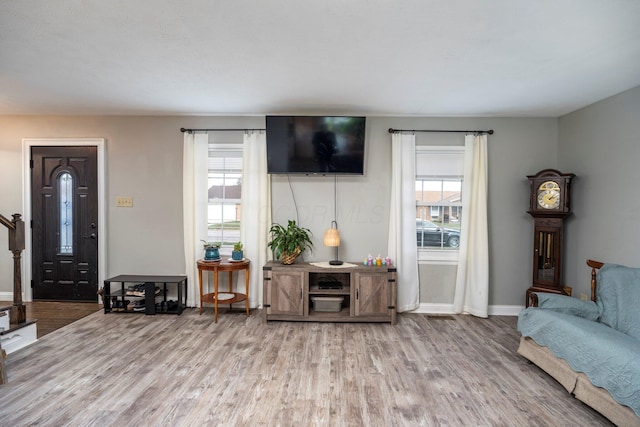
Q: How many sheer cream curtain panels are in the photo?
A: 4